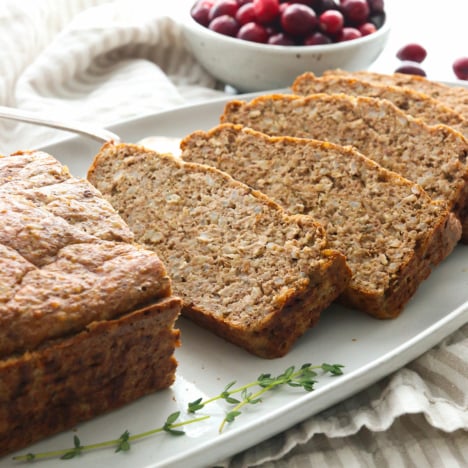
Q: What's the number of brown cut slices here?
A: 5